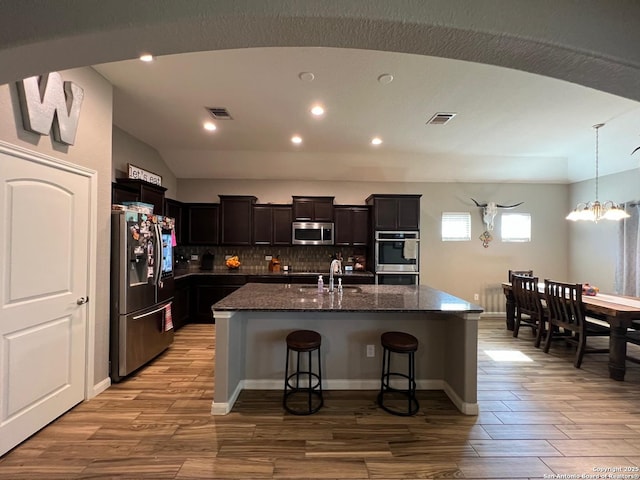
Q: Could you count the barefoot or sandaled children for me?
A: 0